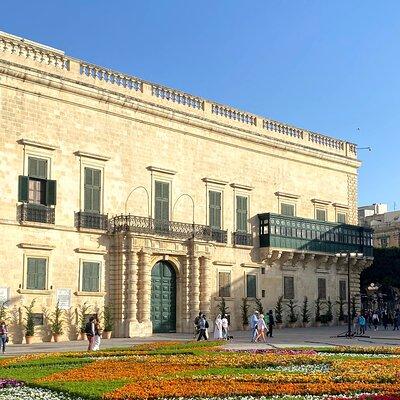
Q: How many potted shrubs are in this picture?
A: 15